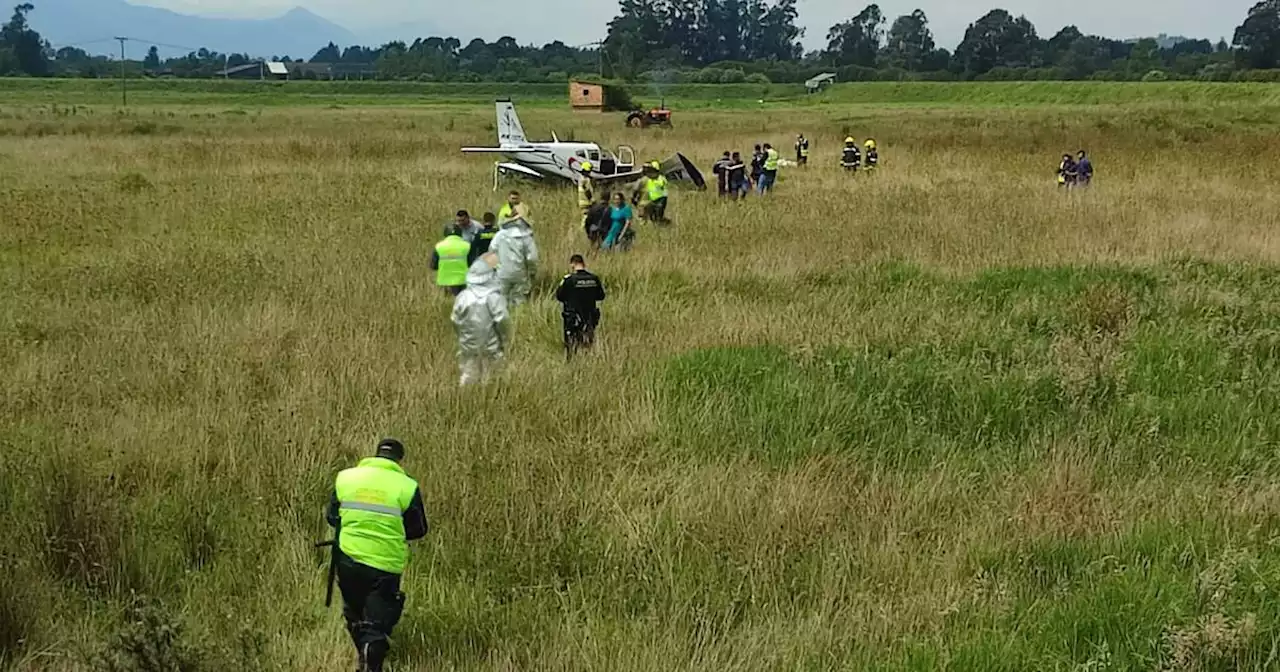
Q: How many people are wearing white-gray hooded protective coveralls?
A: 2